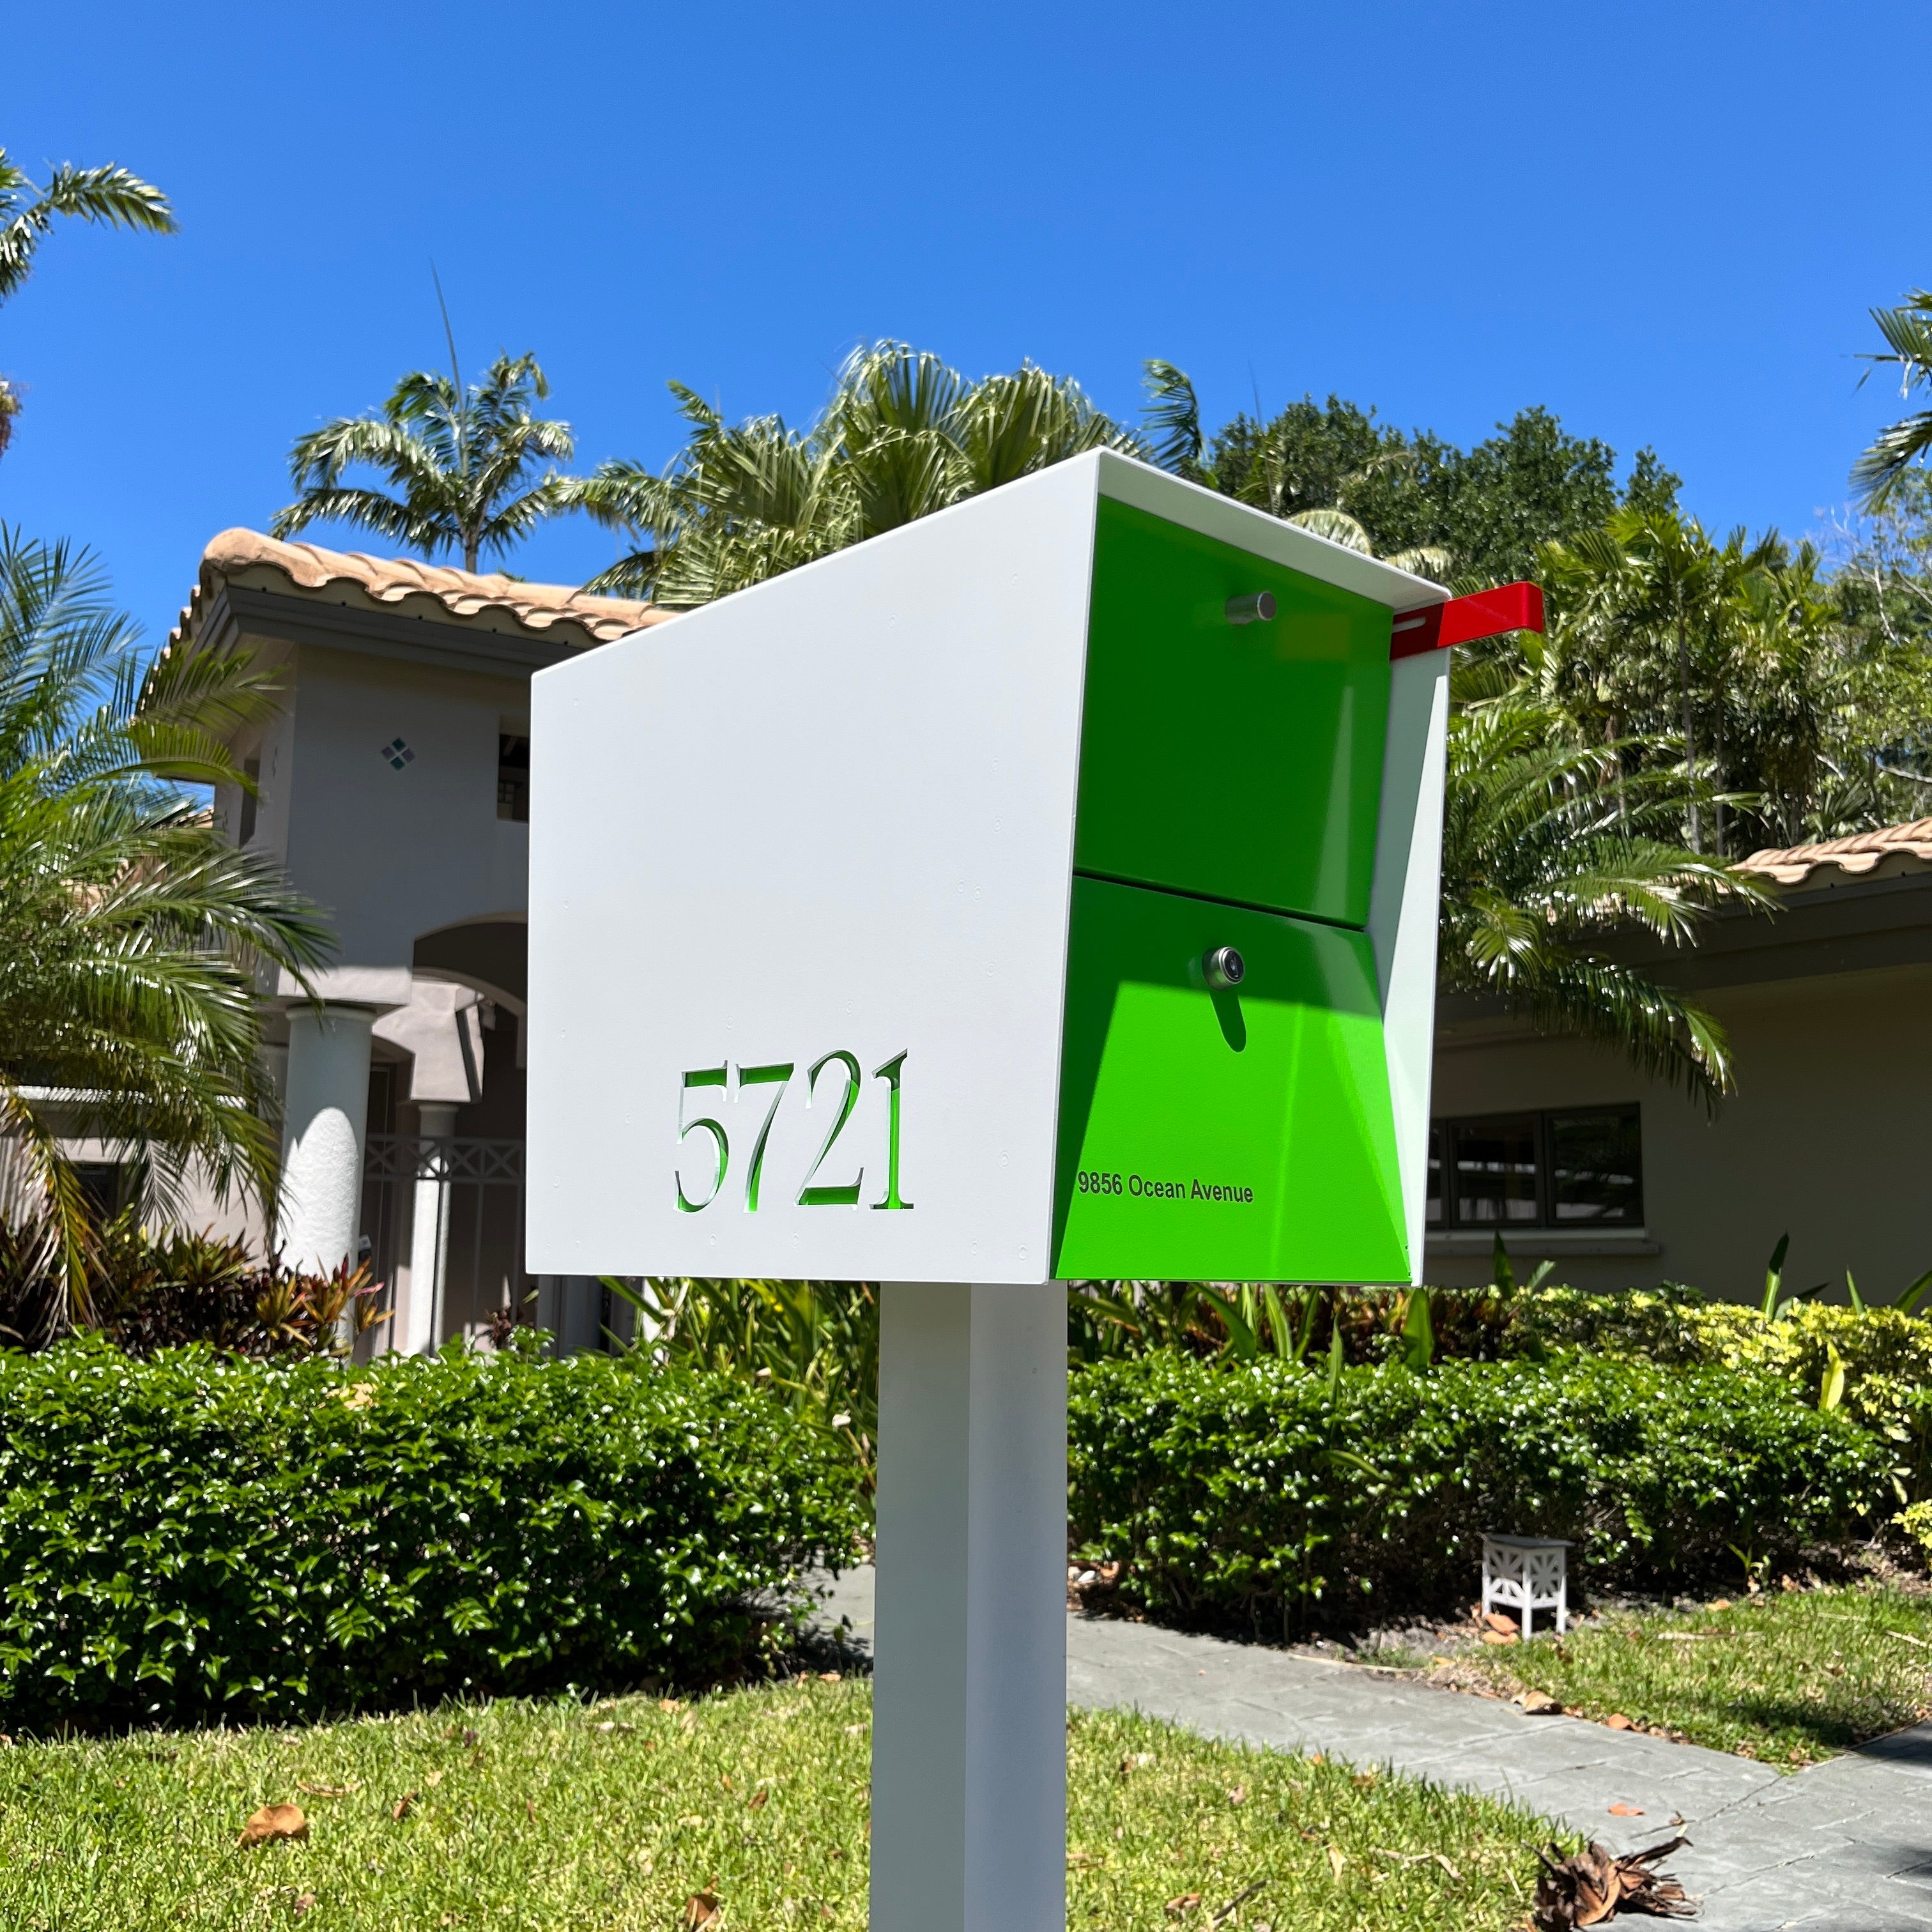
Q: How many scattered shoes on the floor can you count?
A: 0